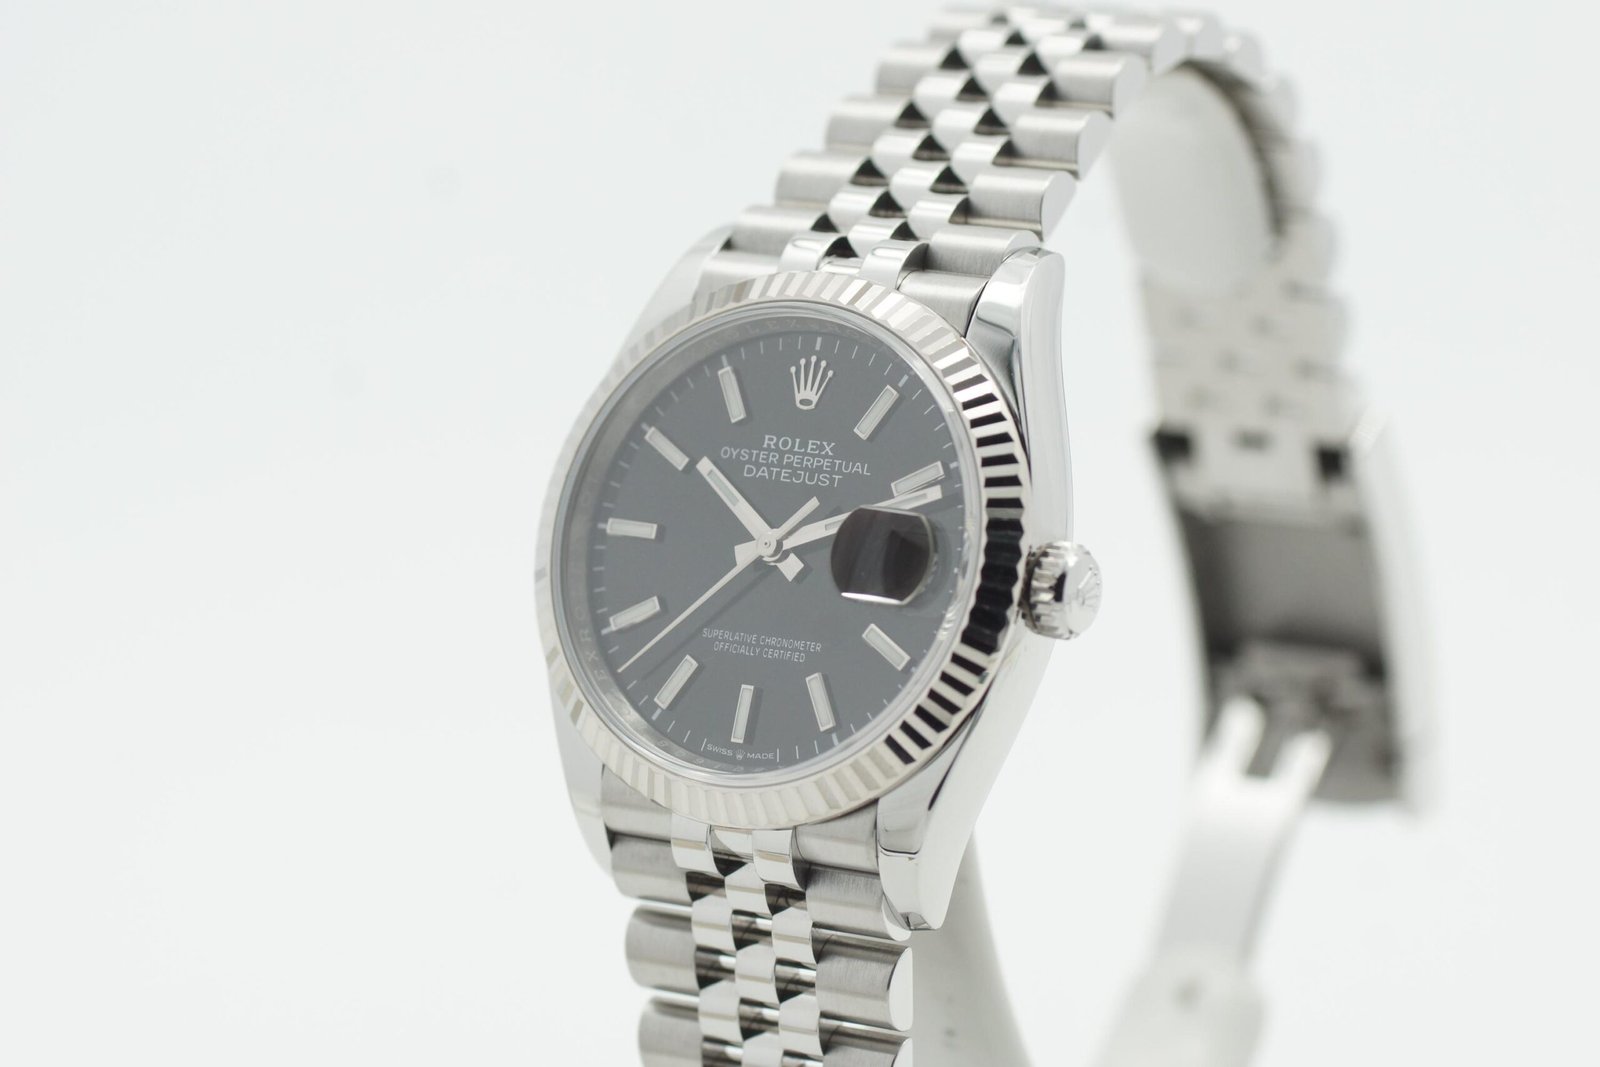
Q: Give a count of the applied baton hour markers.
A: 10